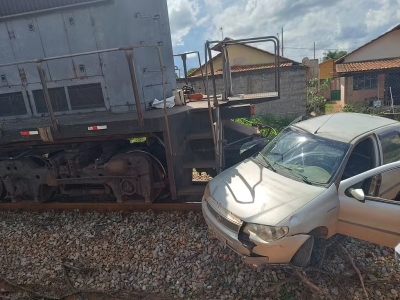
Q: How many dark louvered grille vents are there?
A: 3